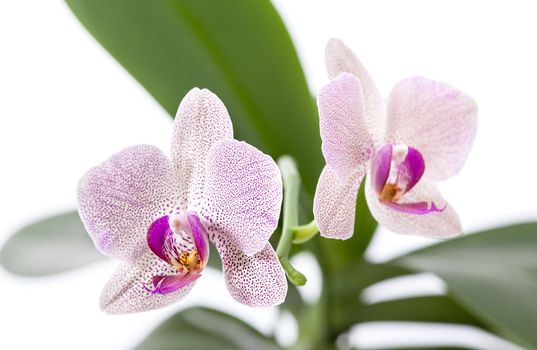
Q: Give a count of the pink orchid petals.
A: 10